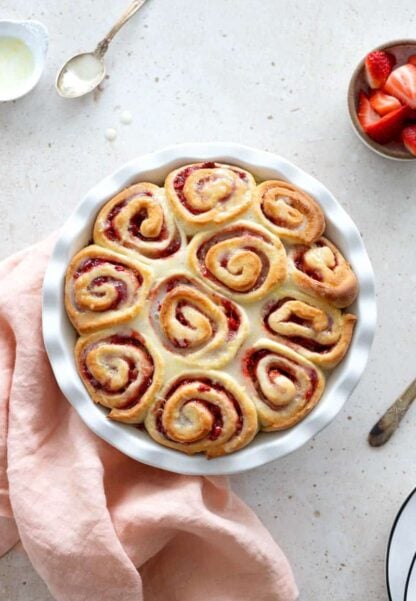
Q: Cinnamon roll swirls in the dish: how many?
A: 11